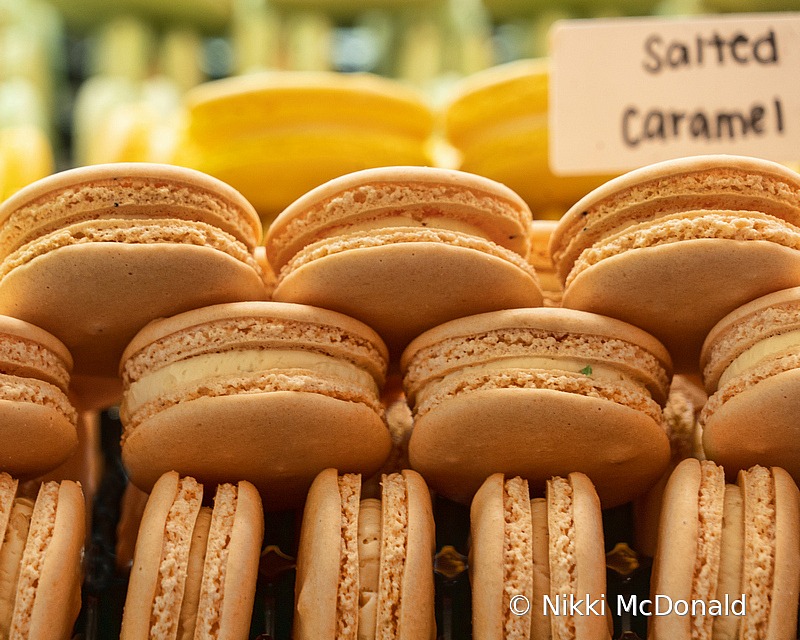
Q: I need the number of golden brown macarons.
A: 12